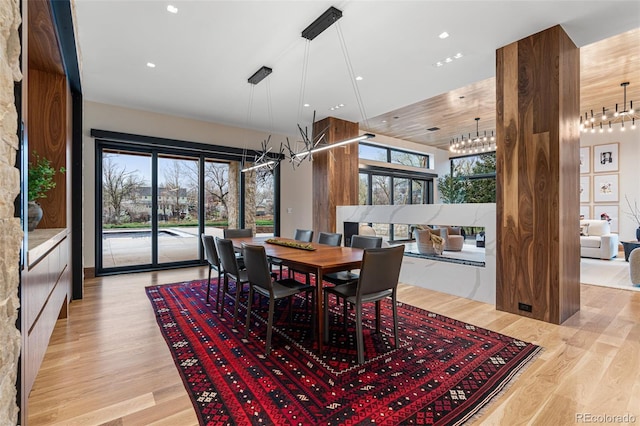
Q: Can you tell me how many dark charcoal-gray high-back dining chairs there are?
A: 8